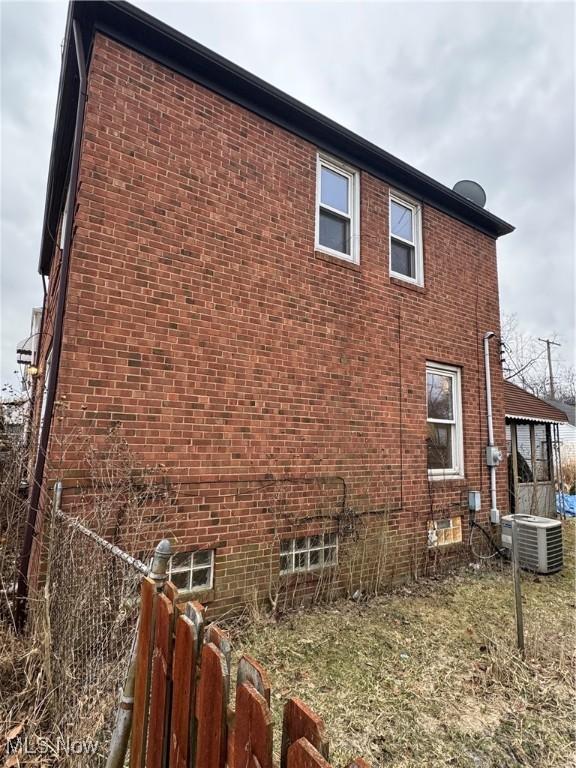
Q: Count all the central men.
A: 0